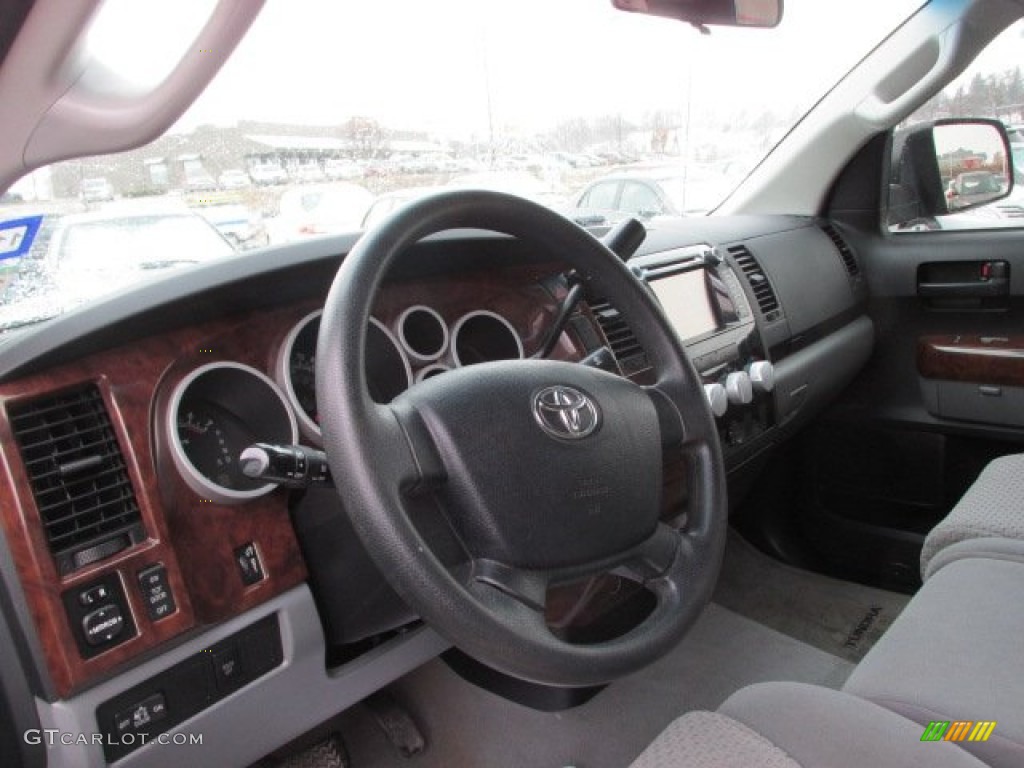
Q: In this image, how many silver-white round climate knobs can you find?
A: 3